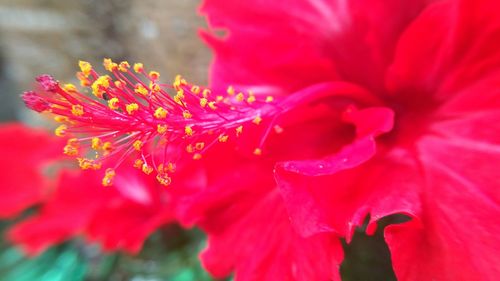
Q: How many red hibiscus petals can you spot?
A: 5